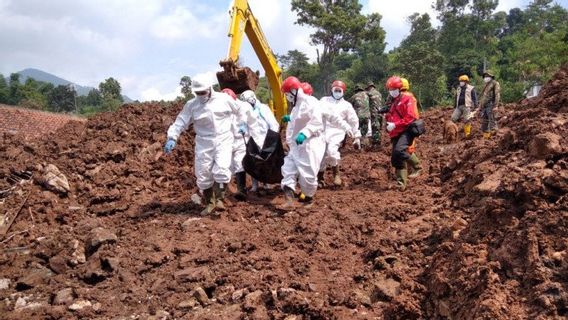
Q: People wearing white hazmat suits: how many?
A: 6